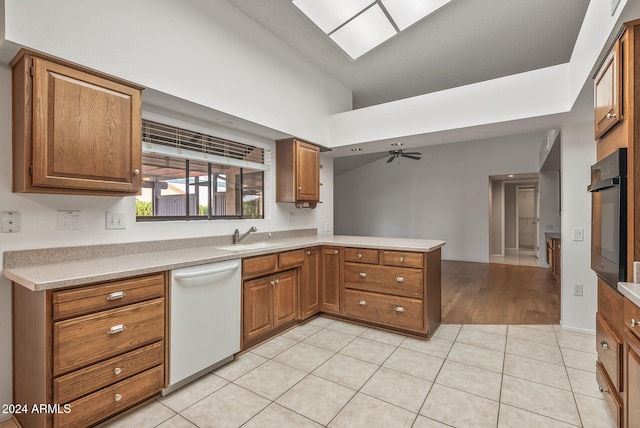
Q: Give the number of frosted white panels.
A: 3